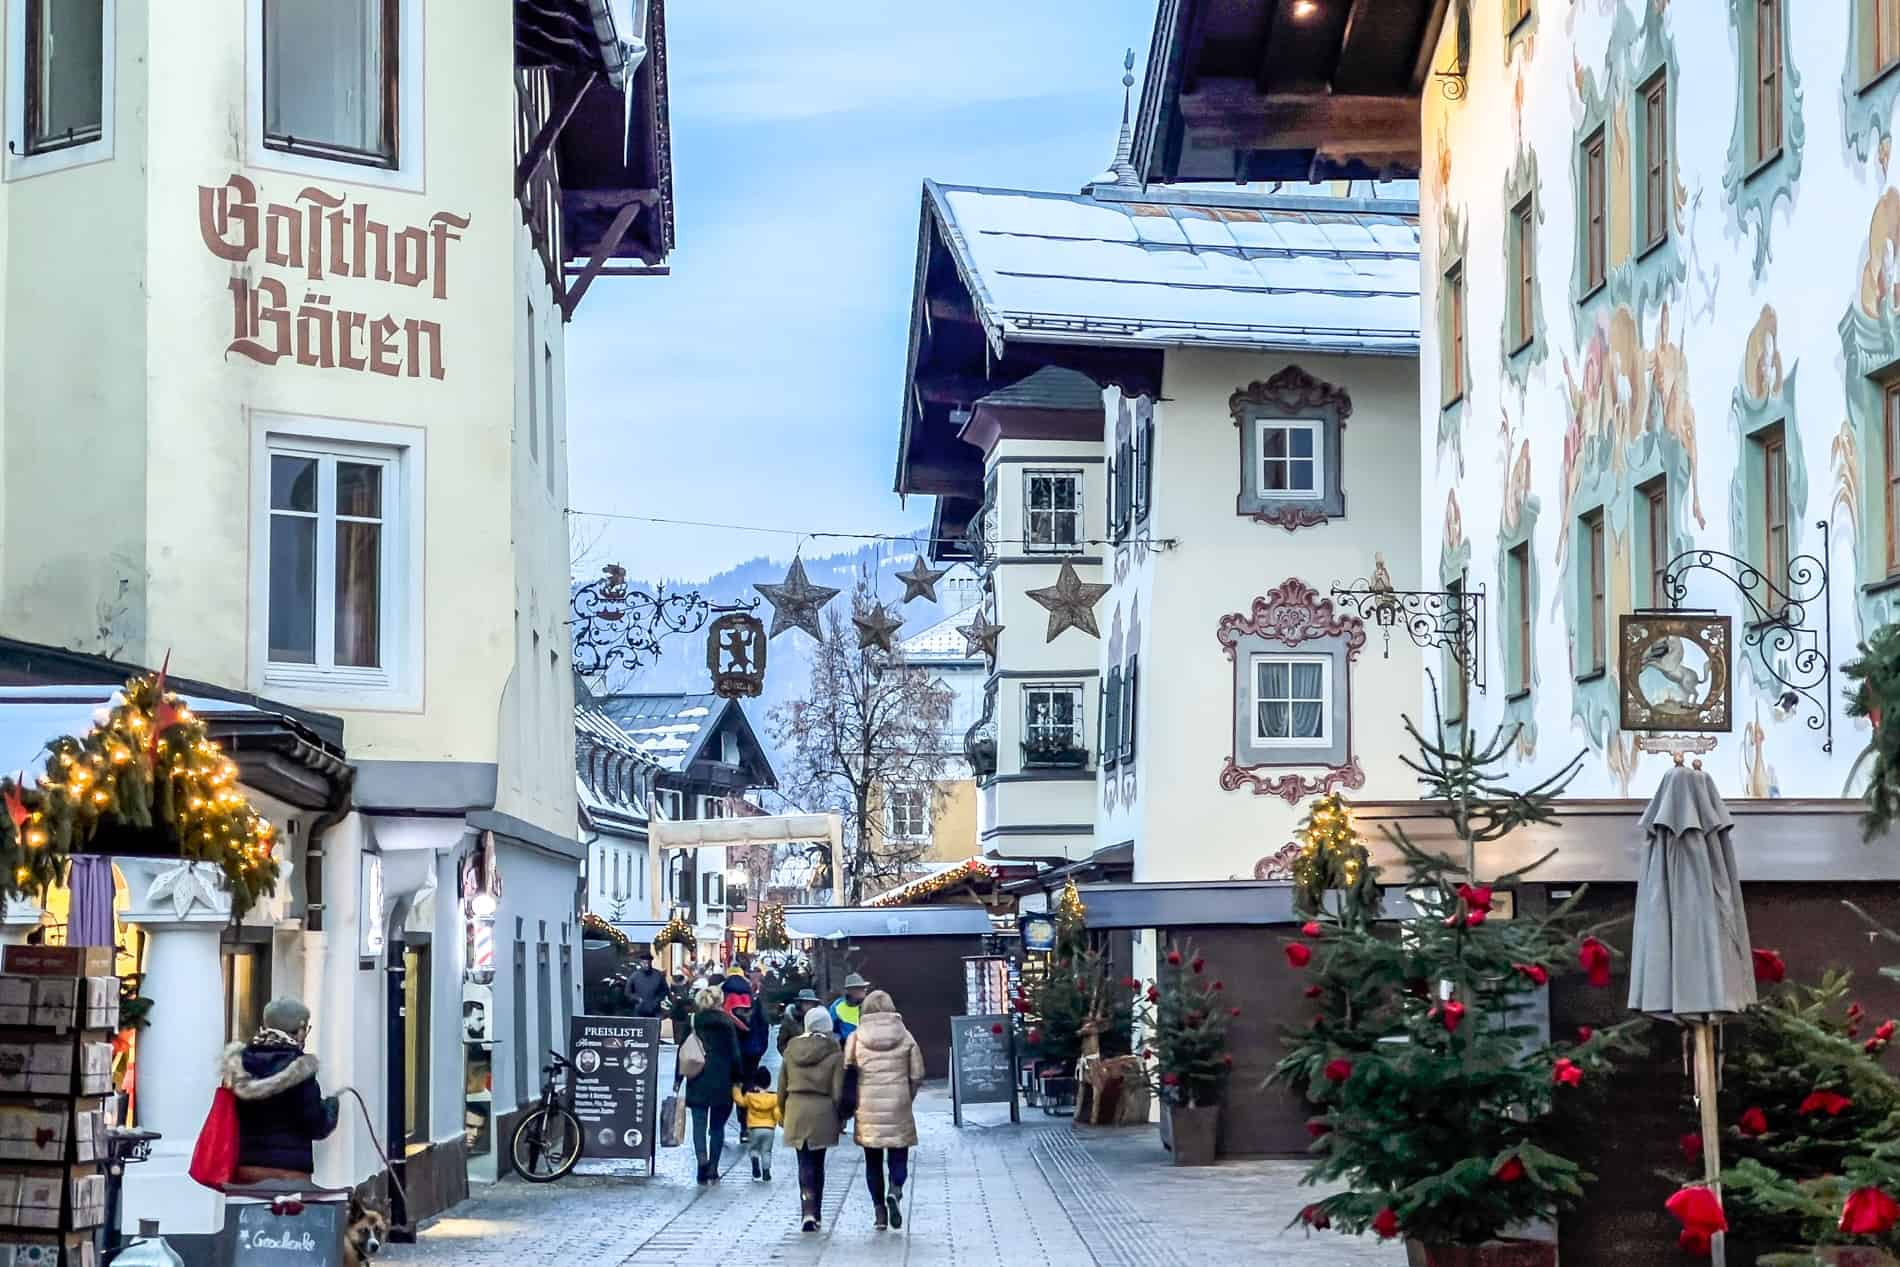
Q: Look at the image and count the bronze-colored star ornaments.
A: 5